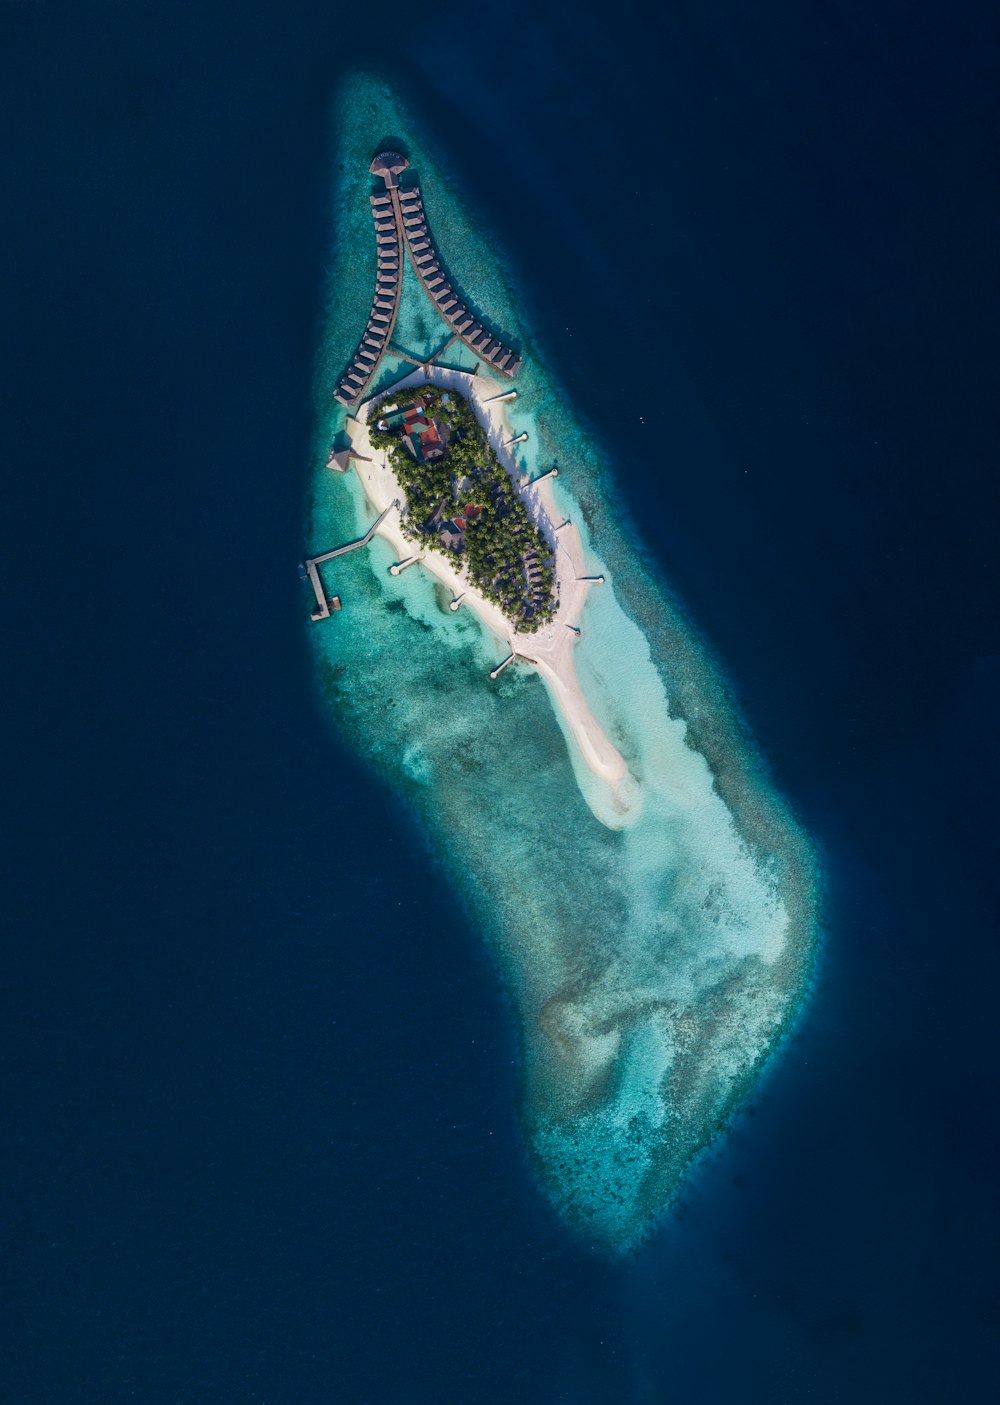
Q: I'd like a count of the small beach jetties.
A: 9